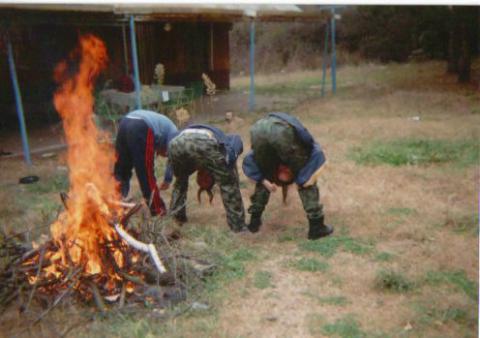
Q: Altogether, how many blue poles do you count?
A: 5